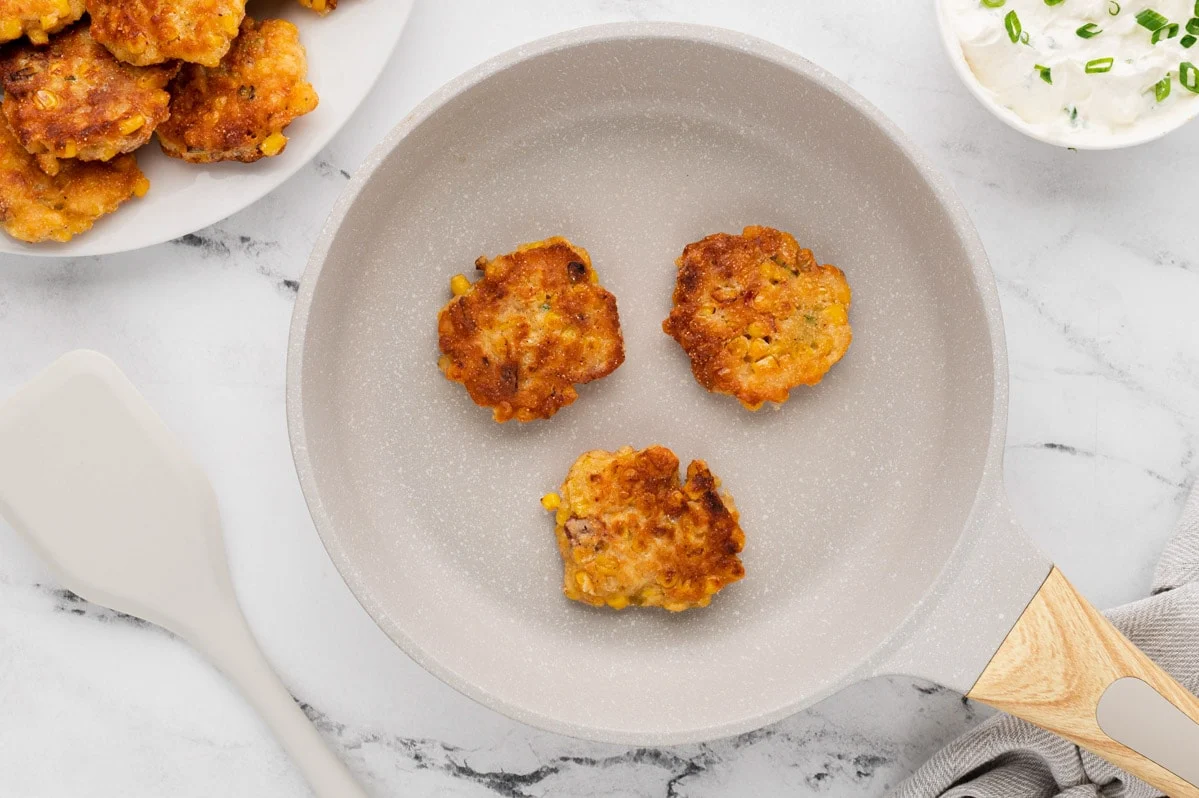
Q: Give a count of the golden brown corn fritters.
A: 9